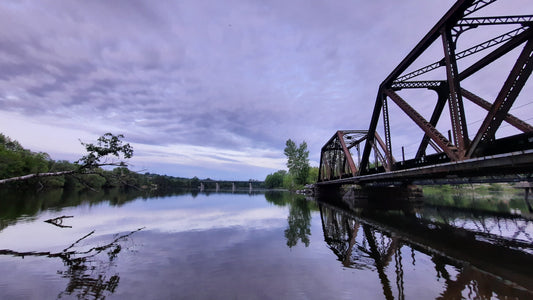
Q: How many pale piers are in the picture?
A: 4